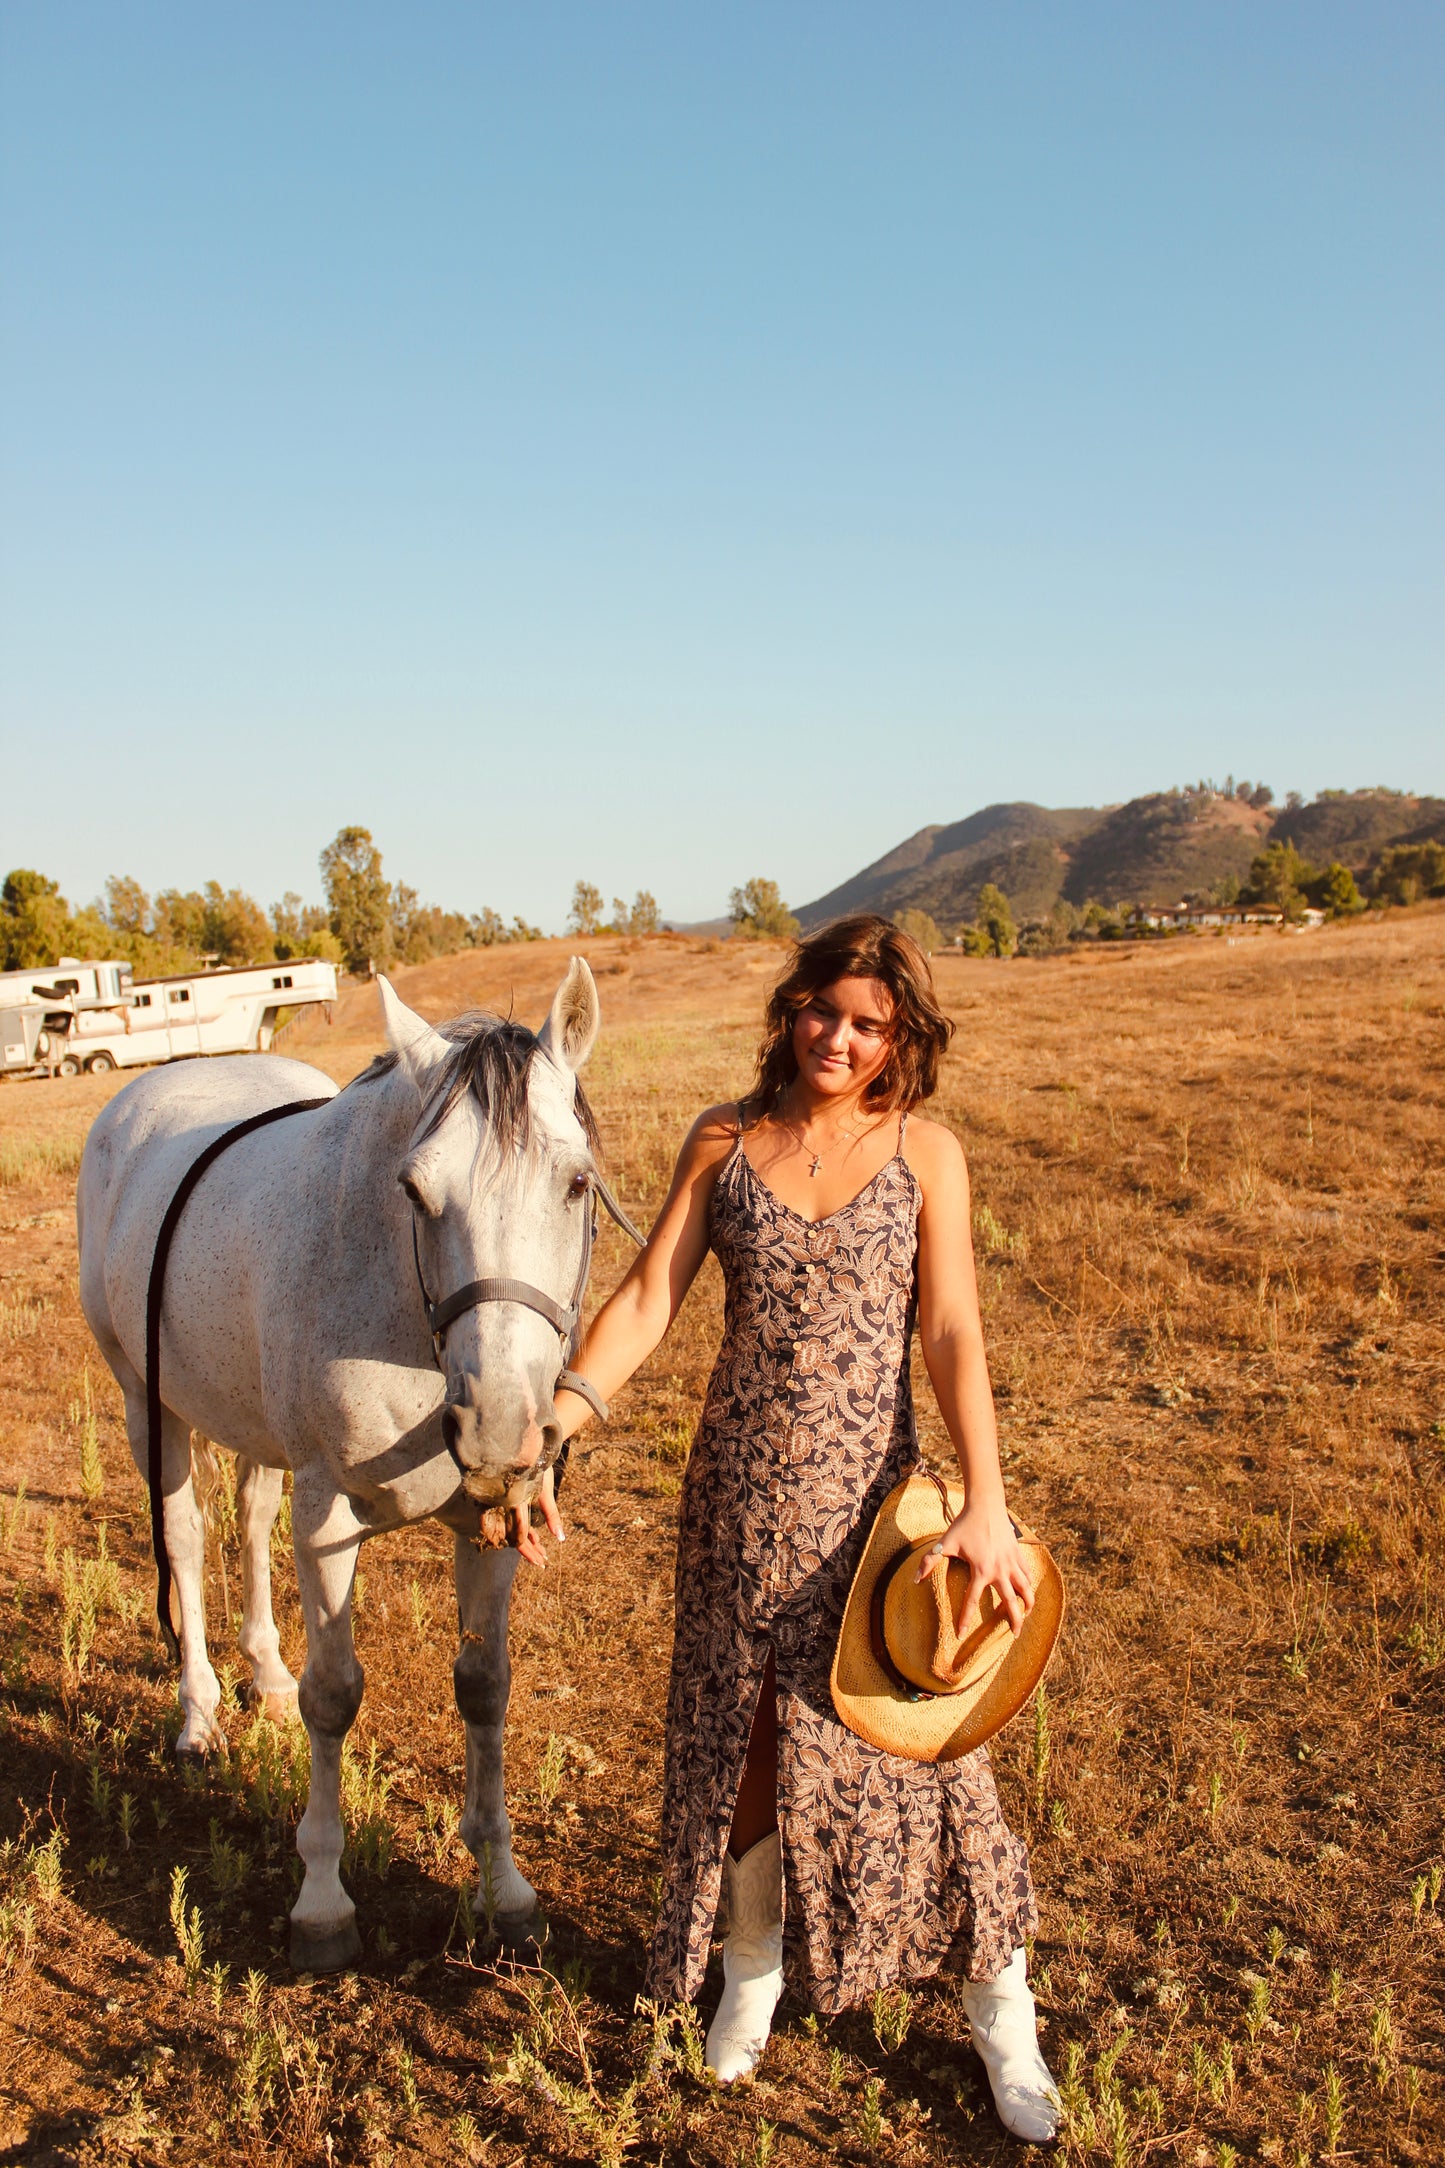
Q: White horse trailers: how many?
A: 2